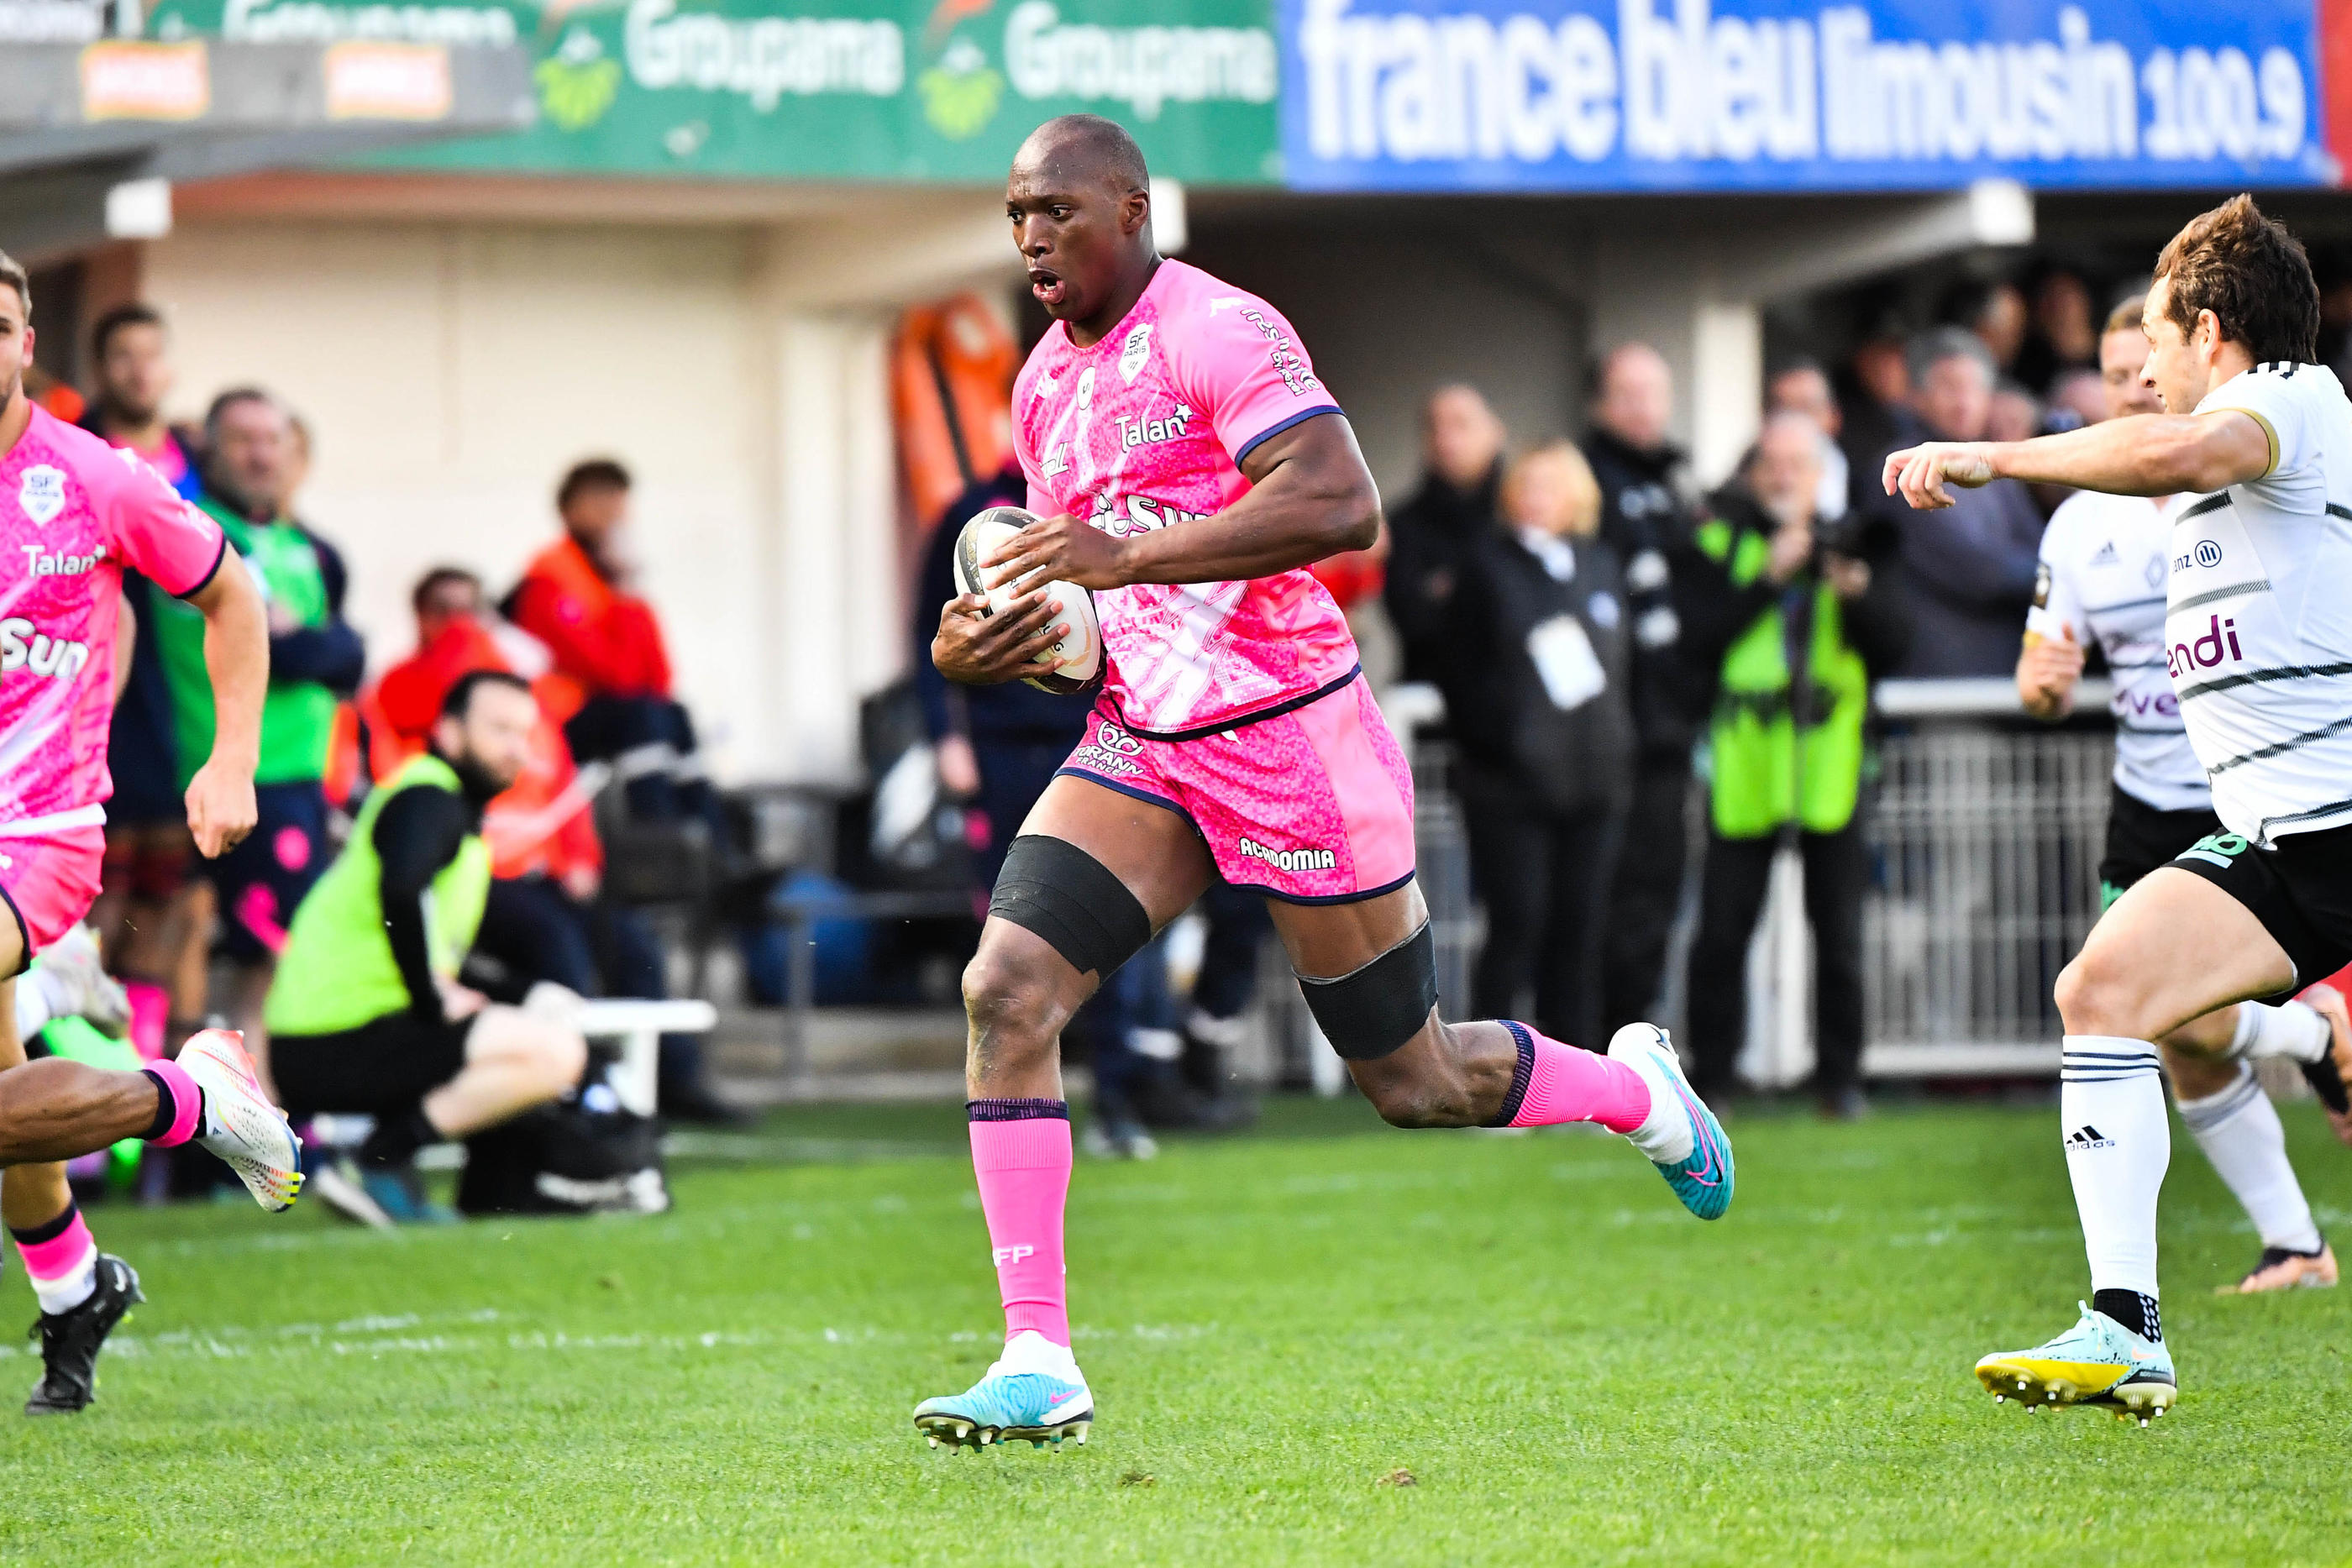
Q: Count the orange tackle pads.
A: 1